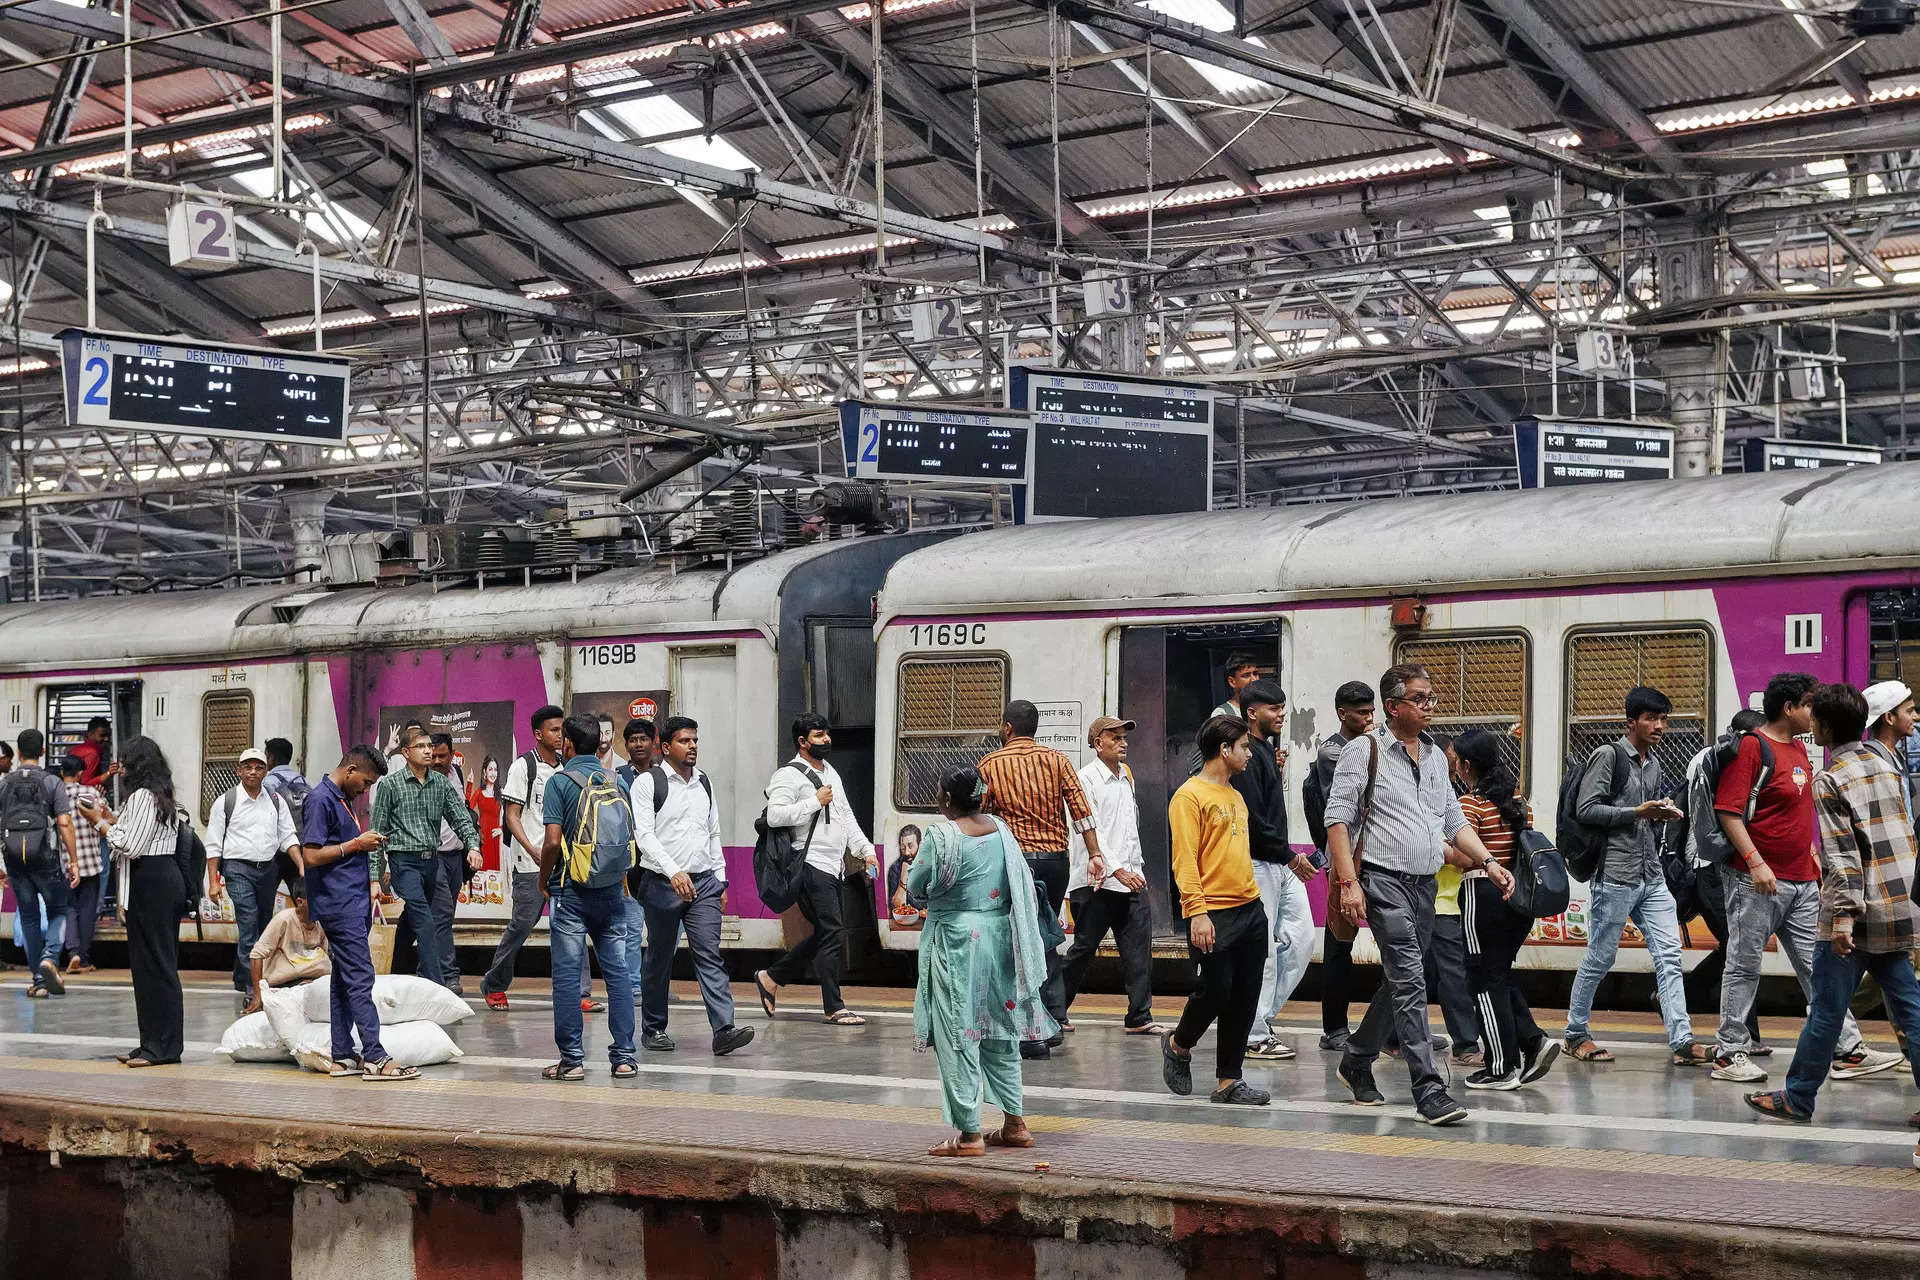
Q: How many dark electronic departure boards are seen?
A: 5